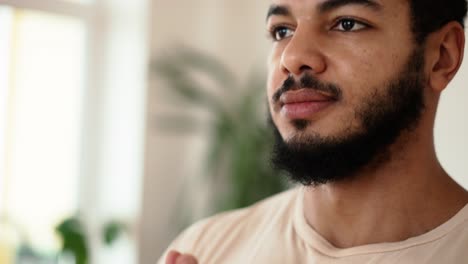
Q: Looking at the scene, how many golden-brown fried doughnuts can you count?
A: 0